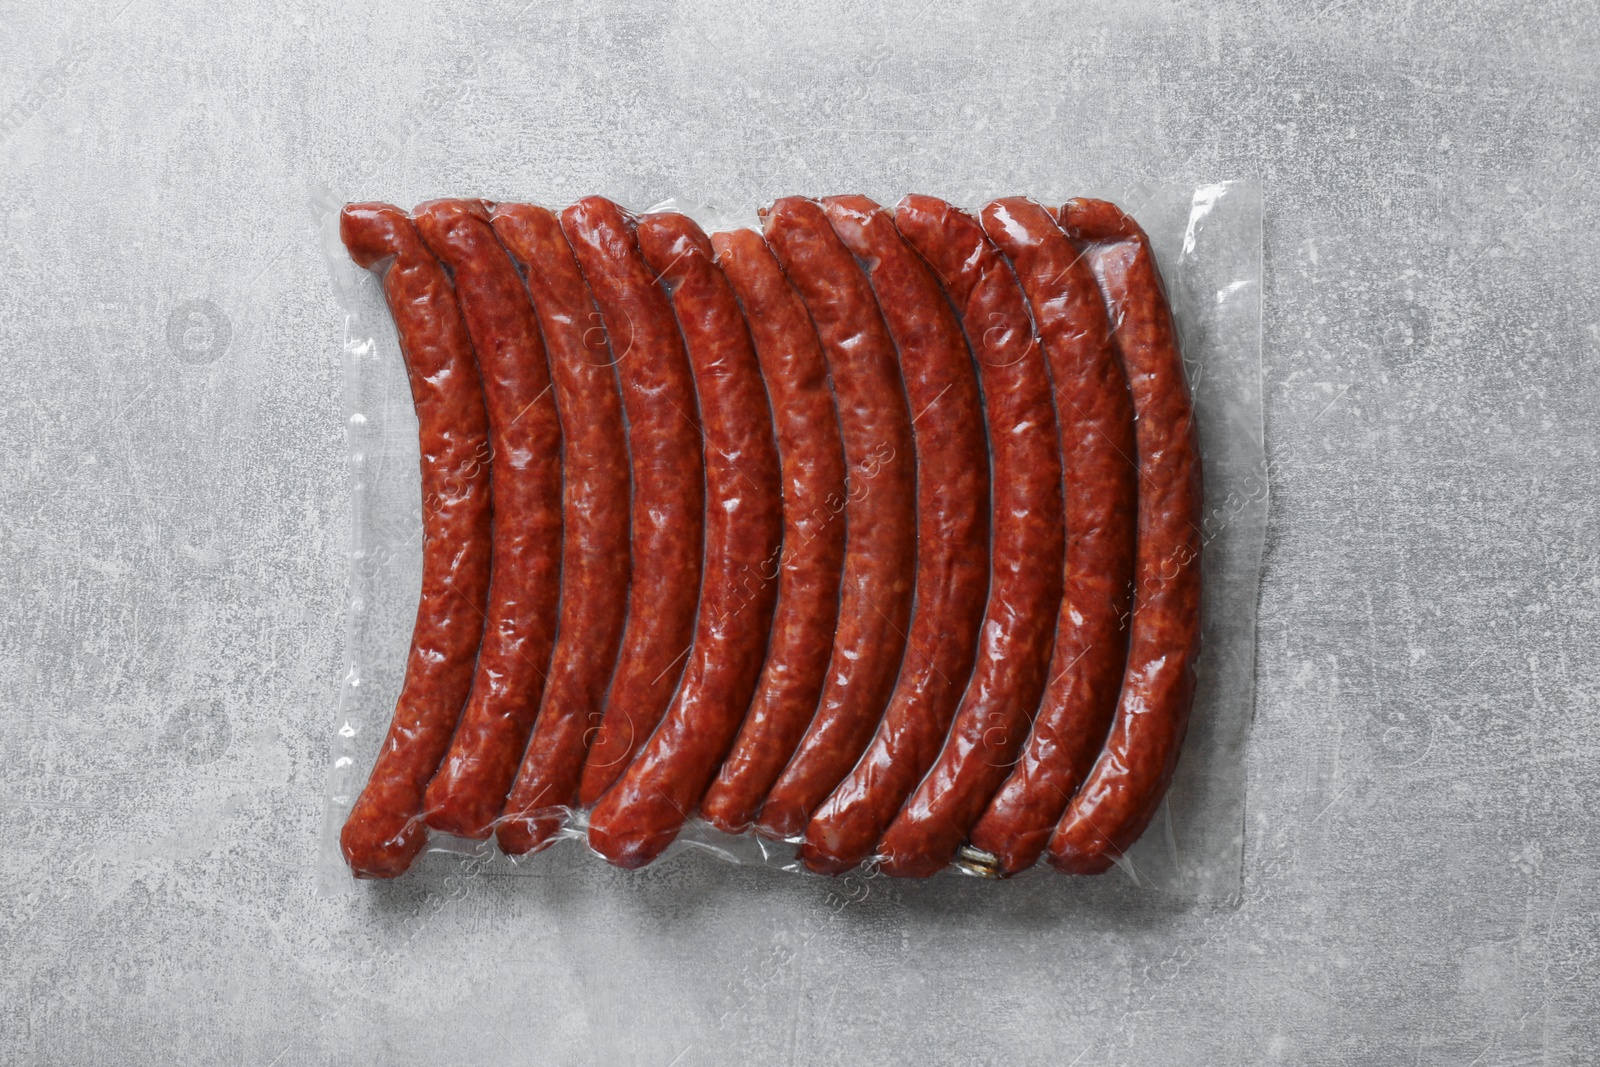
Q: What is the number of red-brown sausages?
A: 11